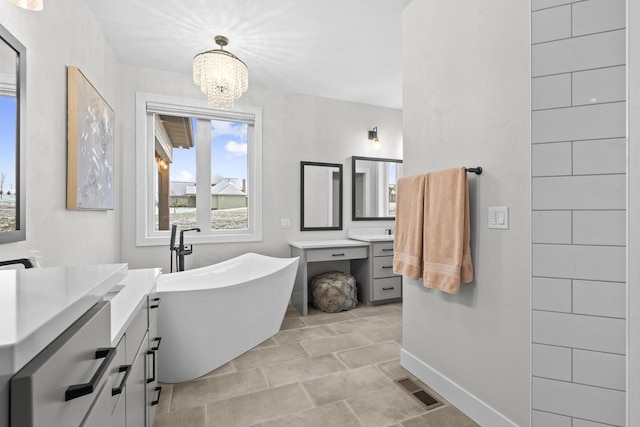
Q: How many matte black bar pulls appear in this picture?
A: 10